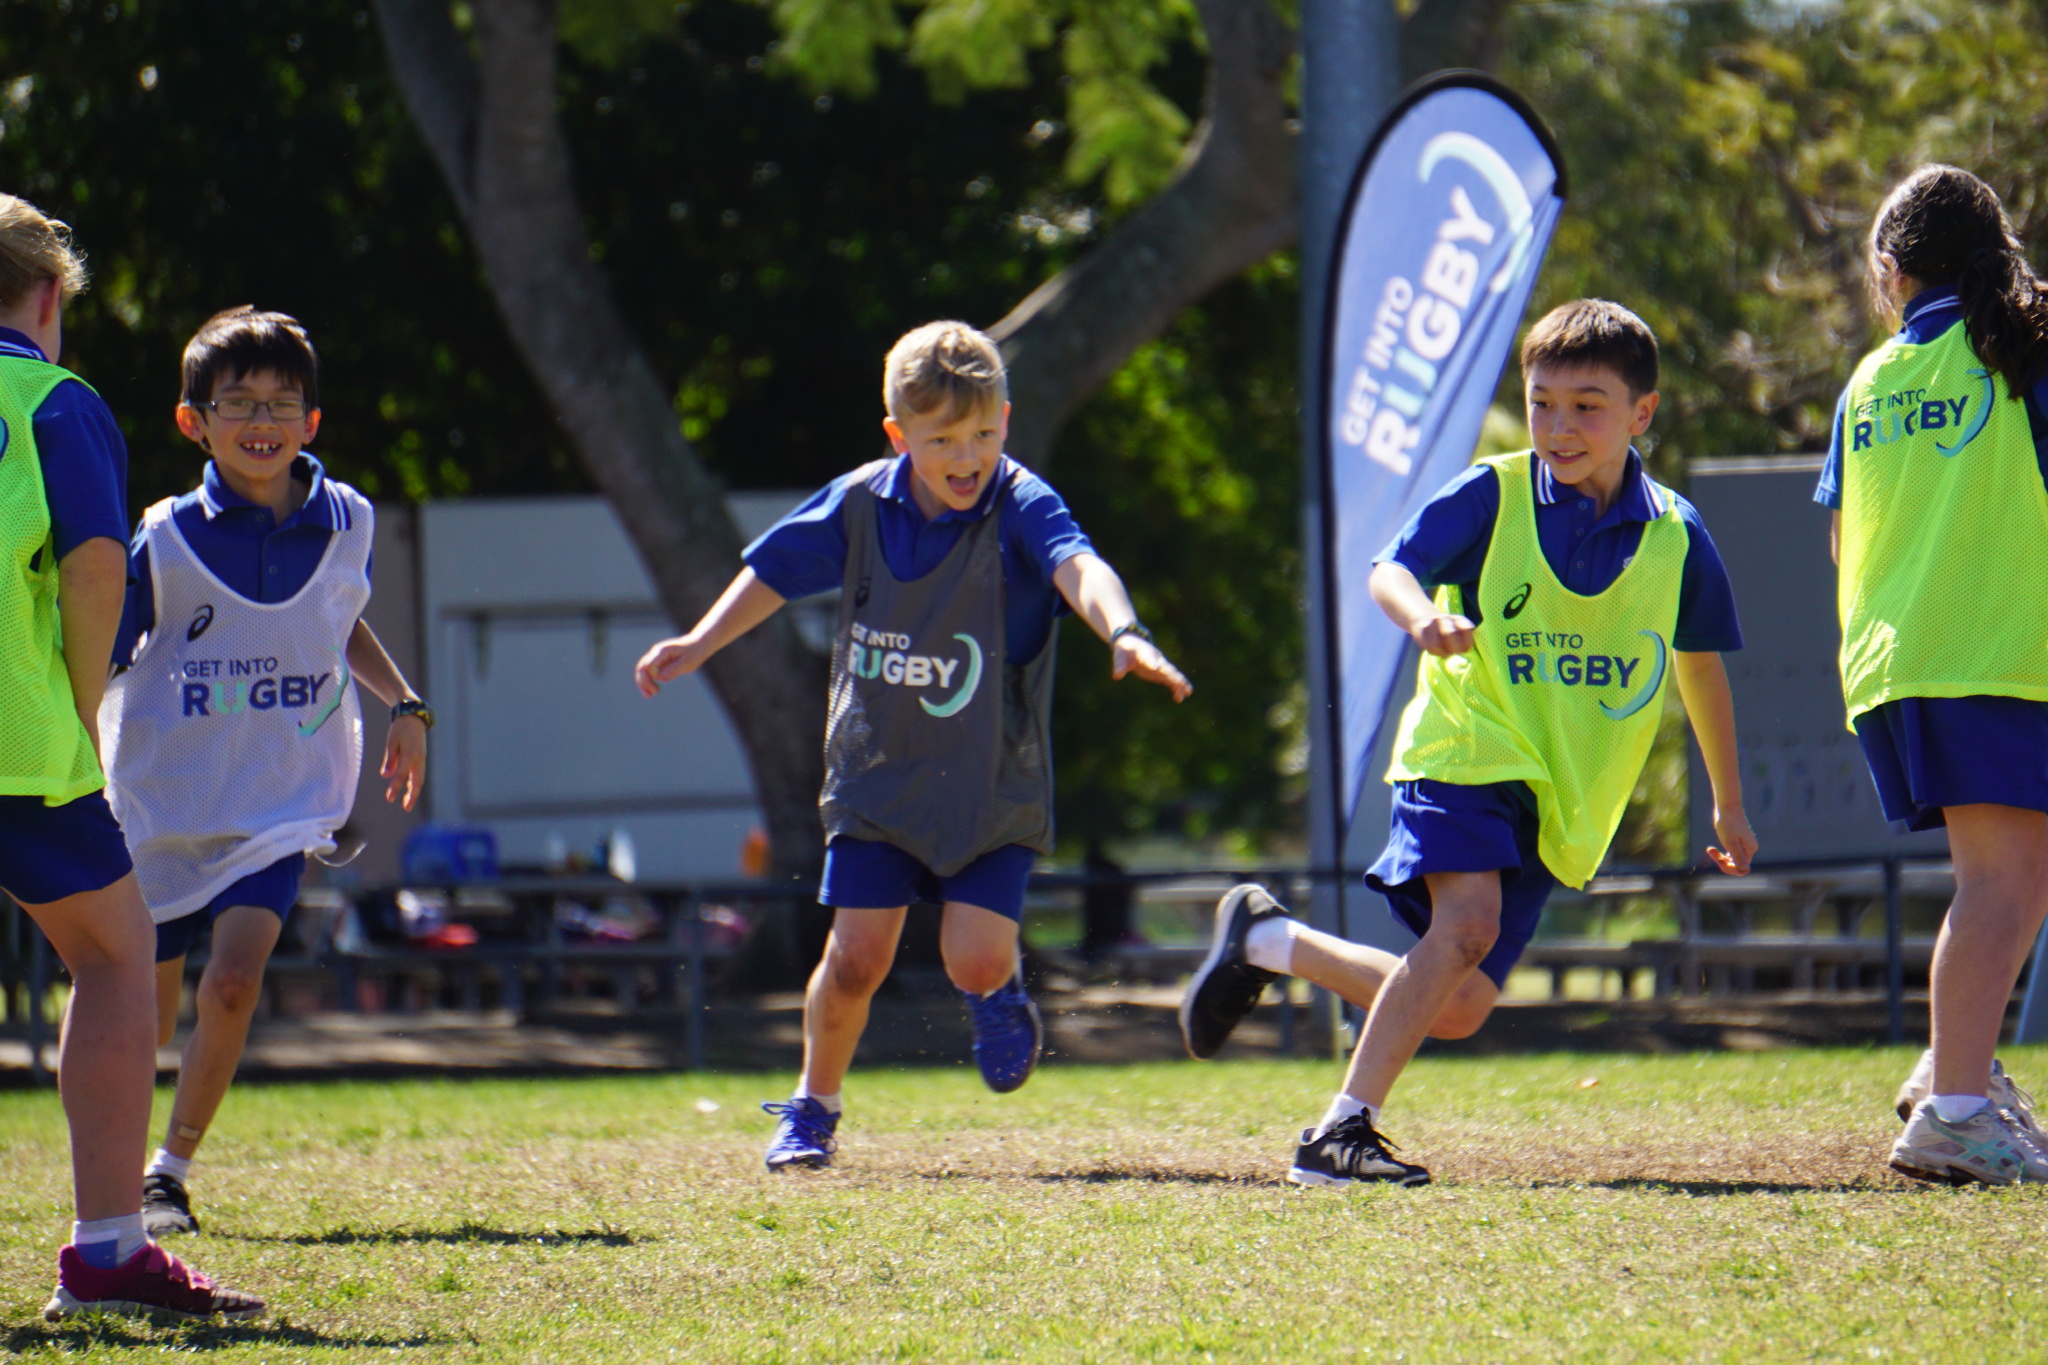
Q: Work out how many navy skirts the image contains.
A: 1